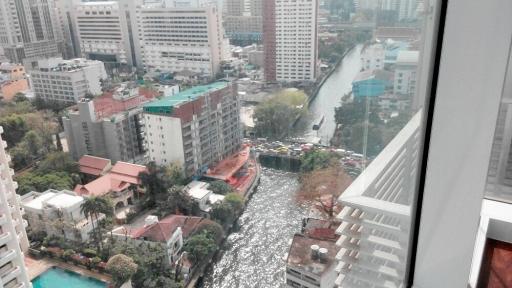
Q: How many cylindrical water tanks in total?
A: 2